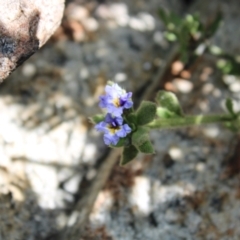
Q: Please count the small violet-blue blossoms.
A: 2